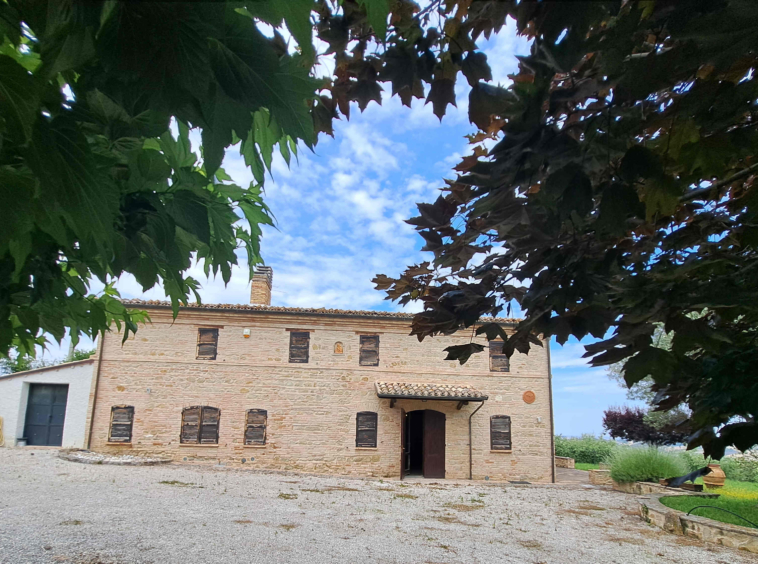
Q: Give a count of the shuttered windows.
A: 9